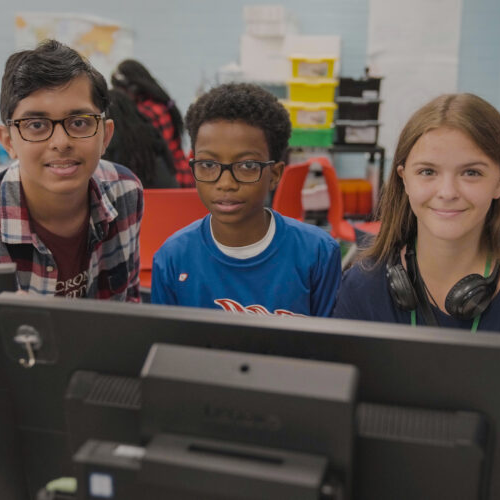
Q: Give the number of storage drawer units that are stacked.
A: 7